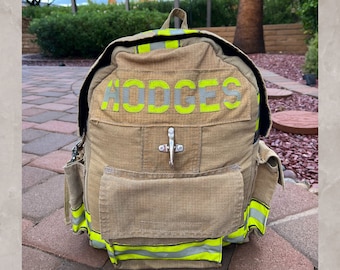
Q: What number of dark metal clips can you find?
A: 1